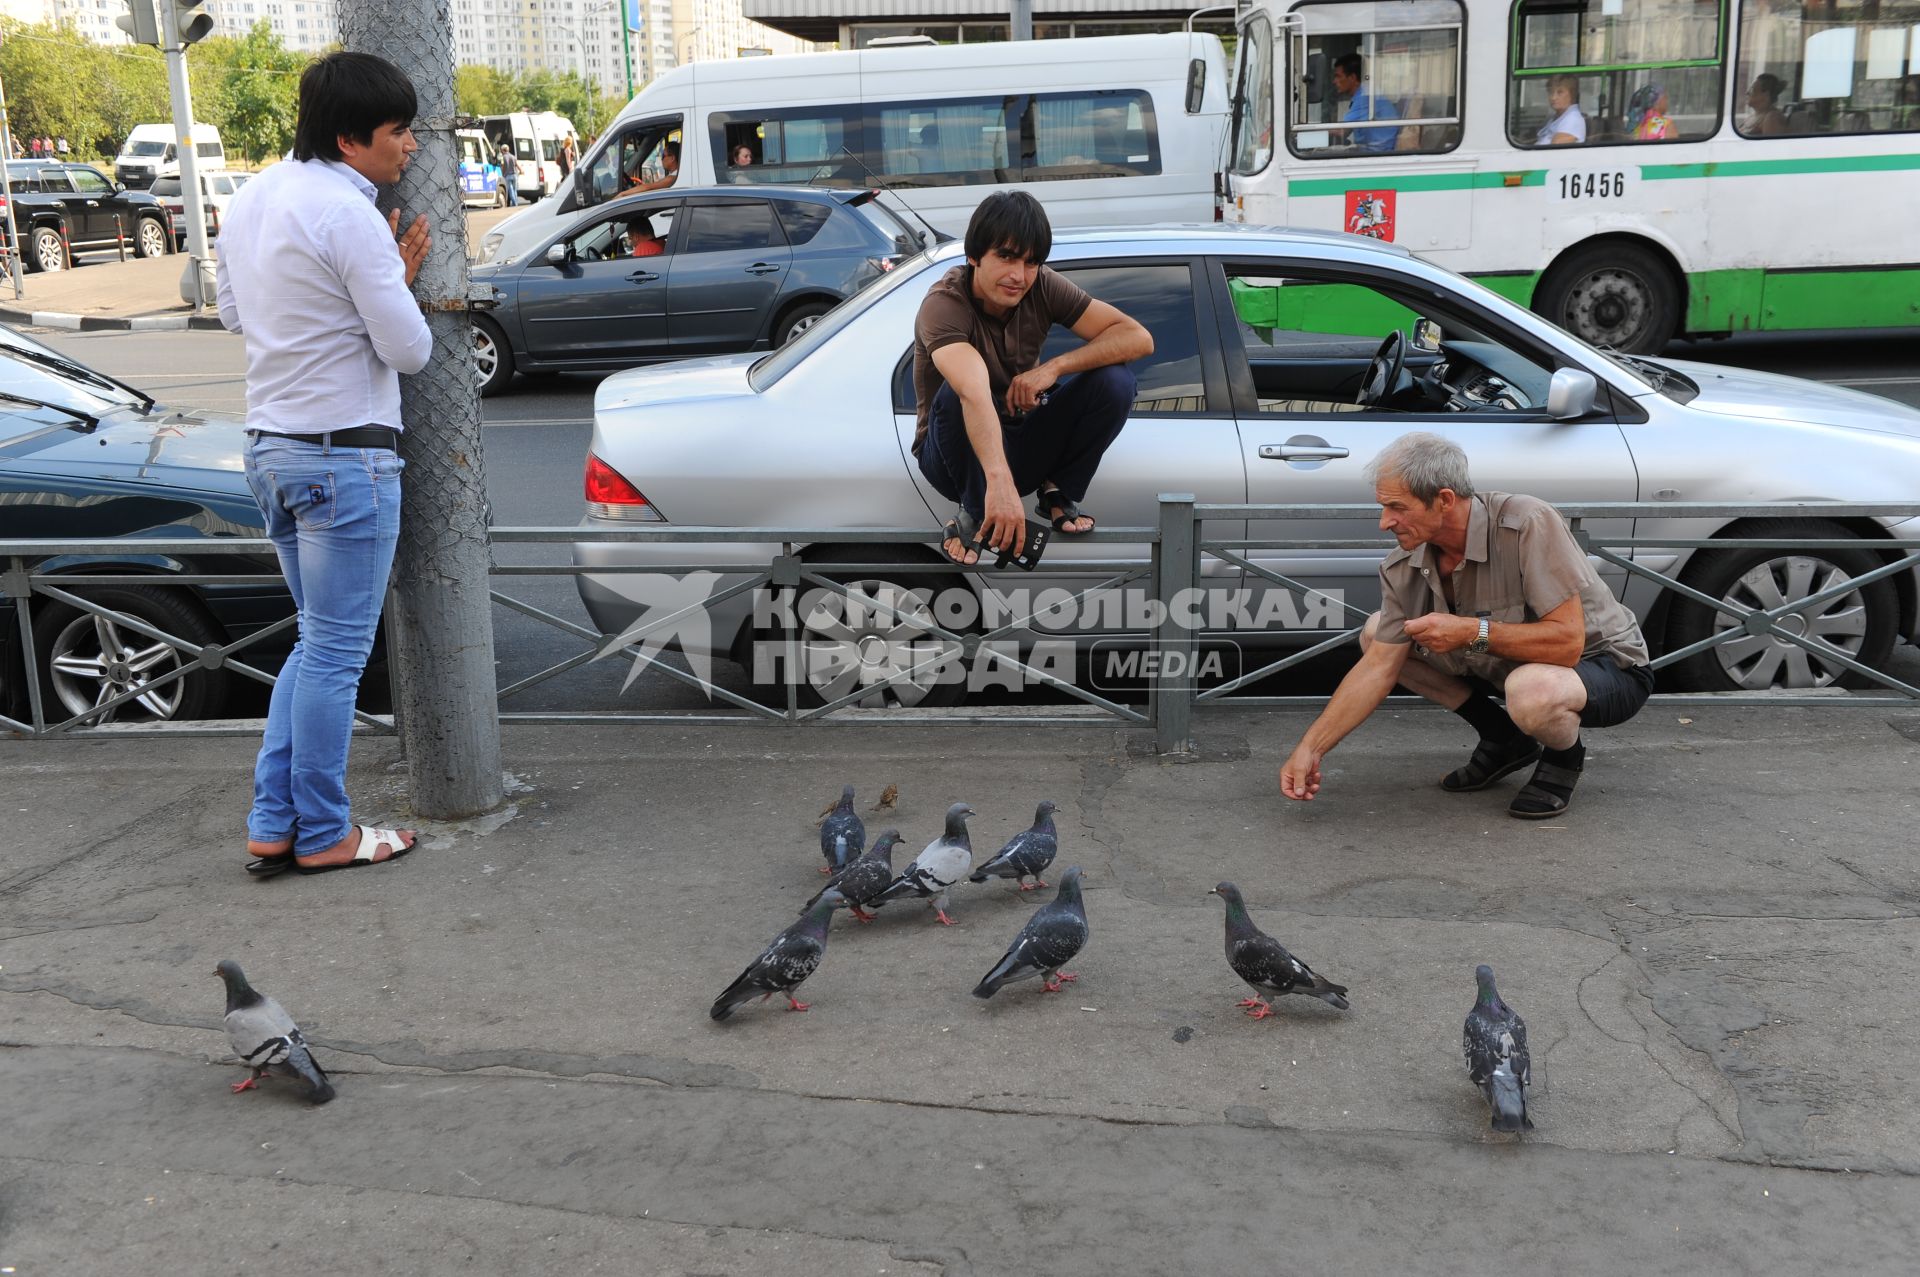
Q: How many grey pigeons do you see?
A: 9